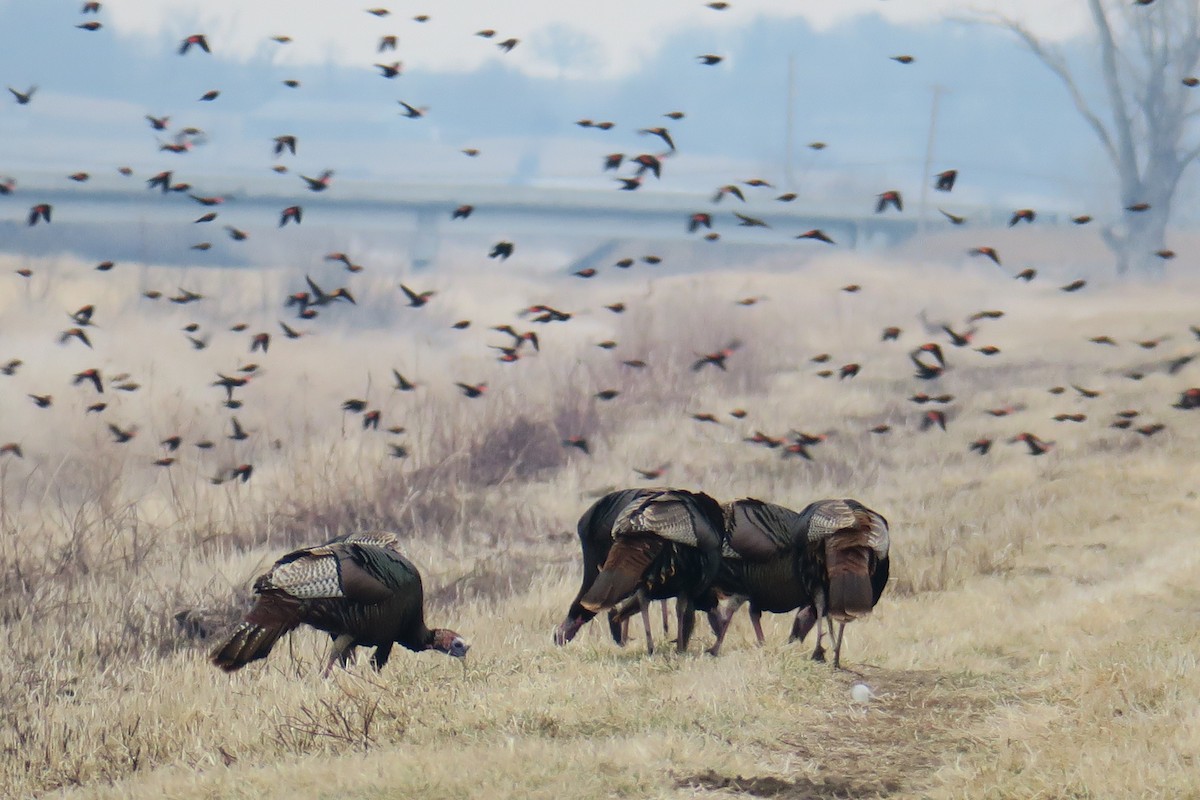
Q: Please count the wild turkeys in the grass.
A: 5